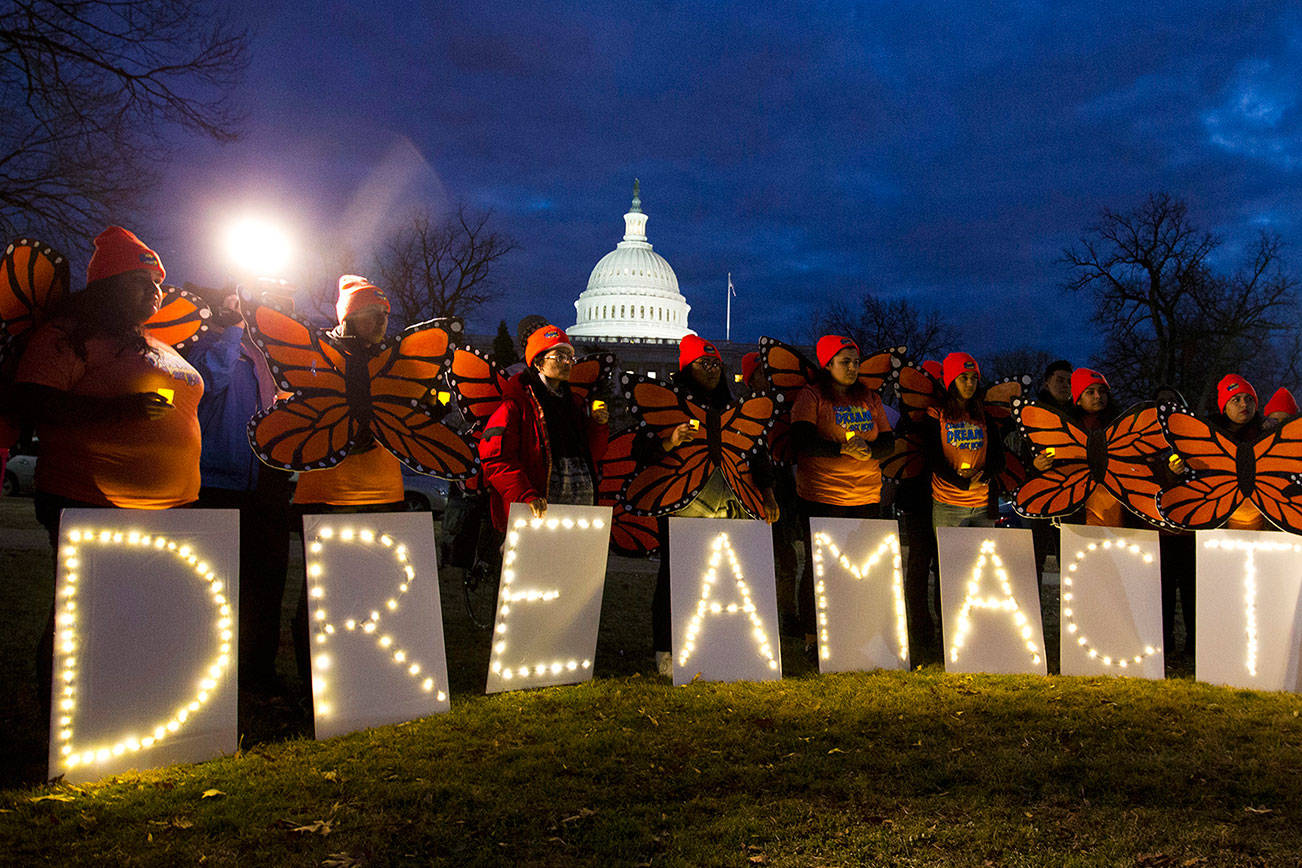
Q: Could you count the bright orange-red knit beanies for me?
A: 11